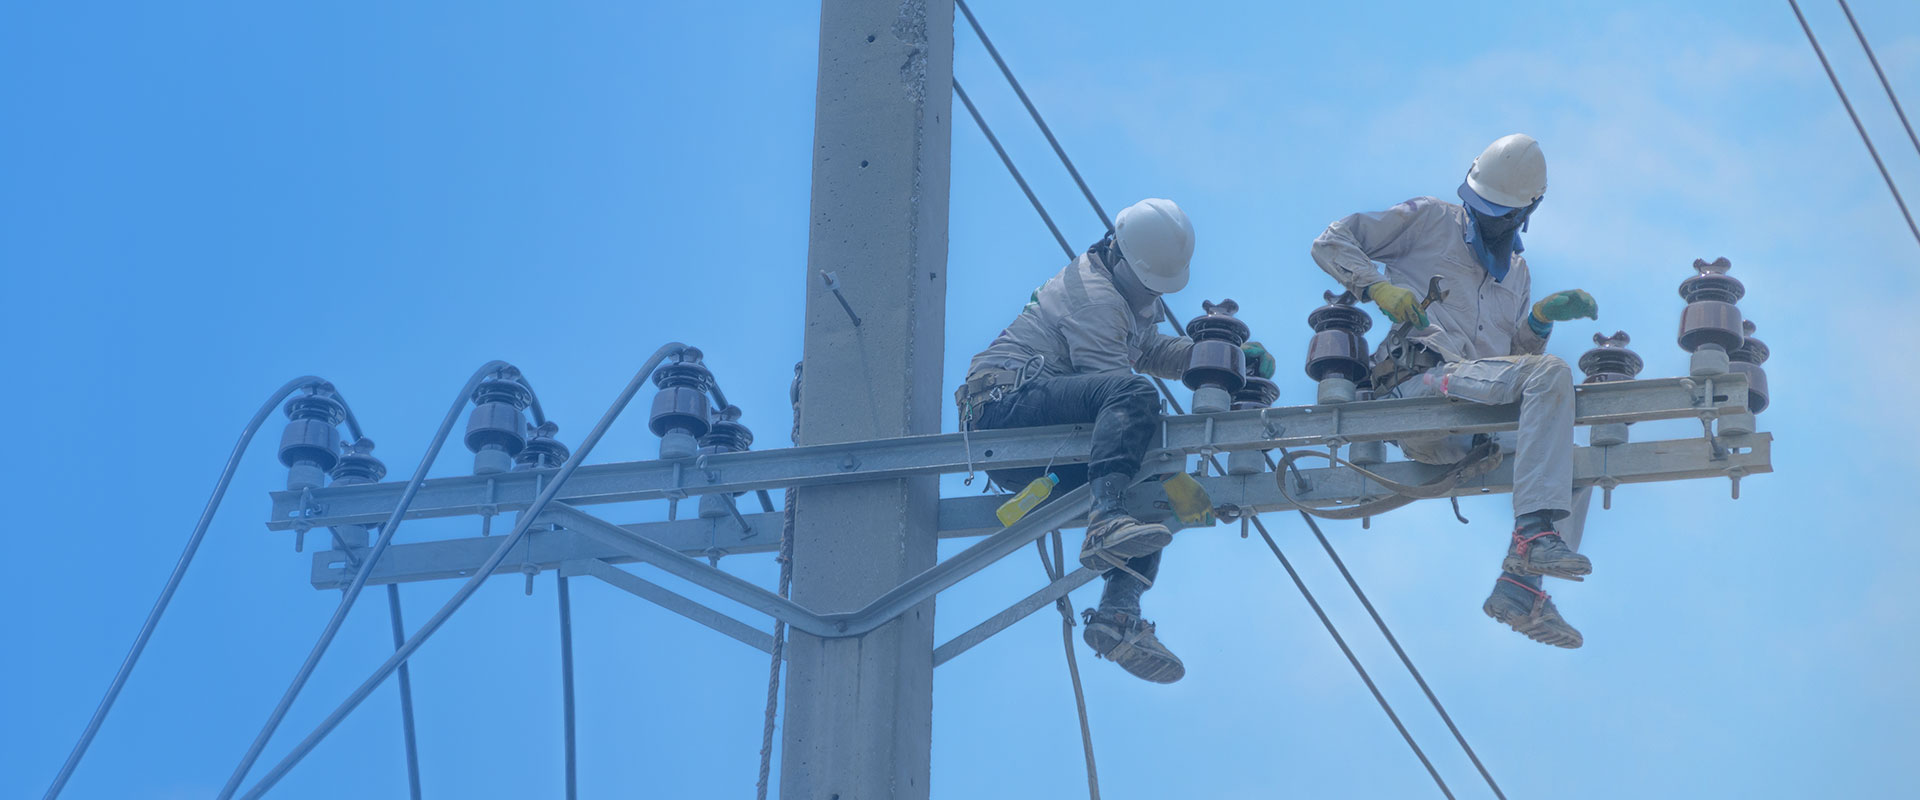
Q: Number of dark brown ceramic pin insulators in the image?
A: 13